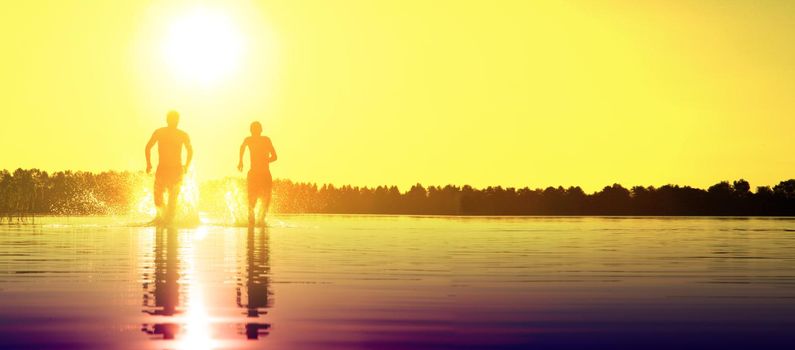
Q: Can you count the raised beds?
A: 0